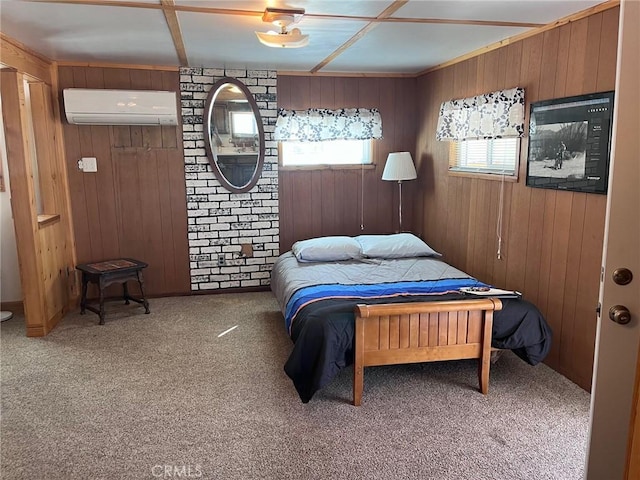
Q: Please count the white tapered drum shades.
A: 1